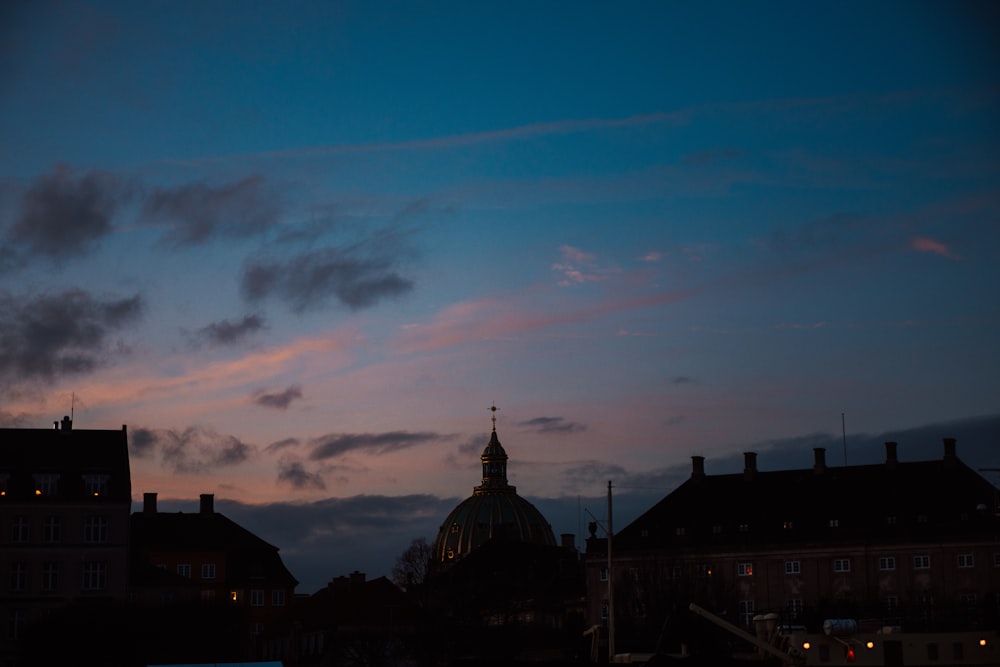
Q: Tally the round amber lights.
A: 3